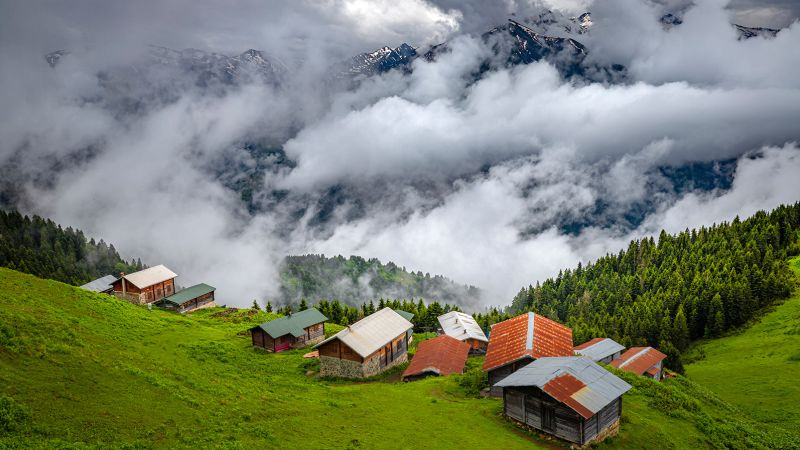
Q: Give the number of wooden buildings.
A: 12